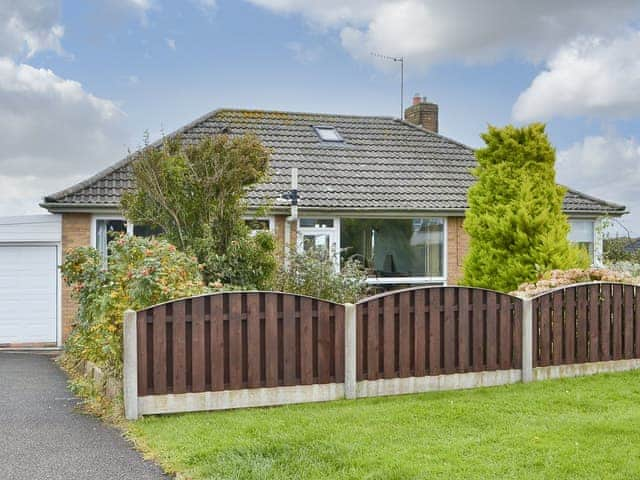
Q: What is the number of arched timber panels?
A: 3